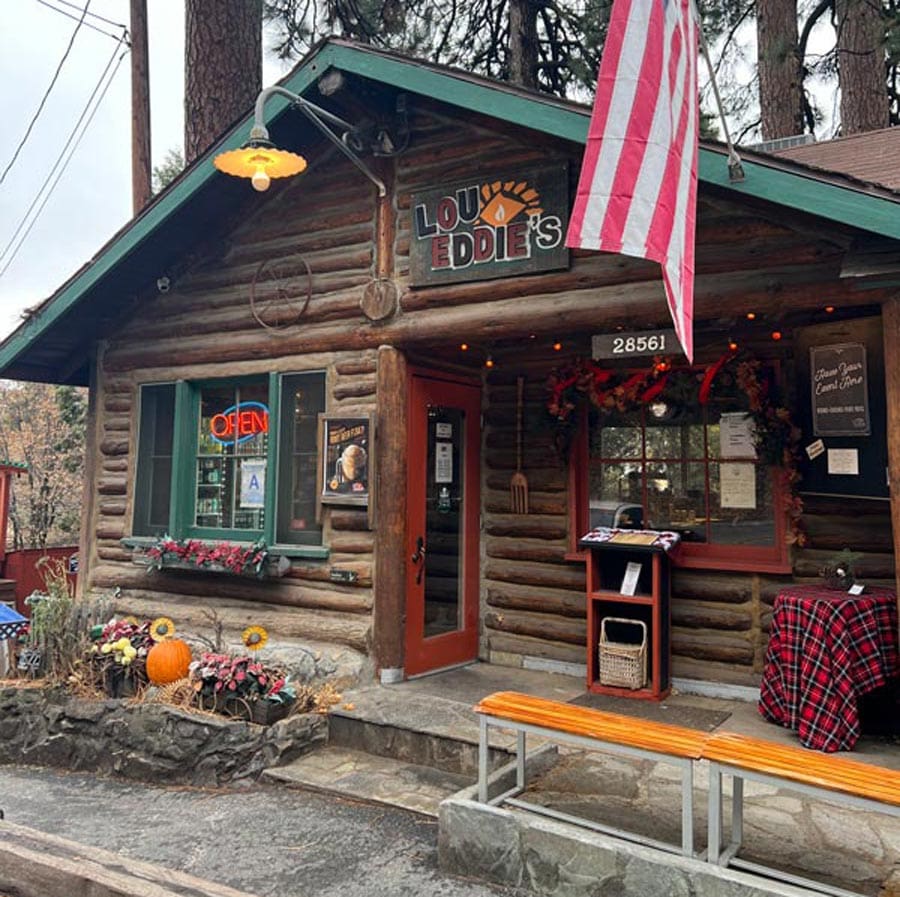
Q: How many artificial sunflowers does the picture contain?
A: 2